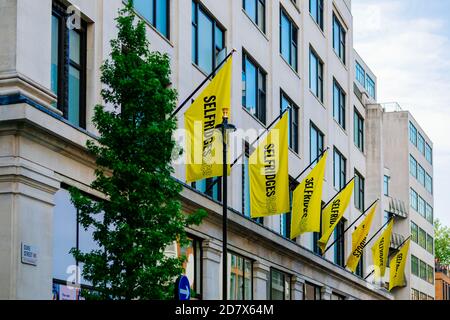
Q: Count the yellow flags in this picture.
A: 7